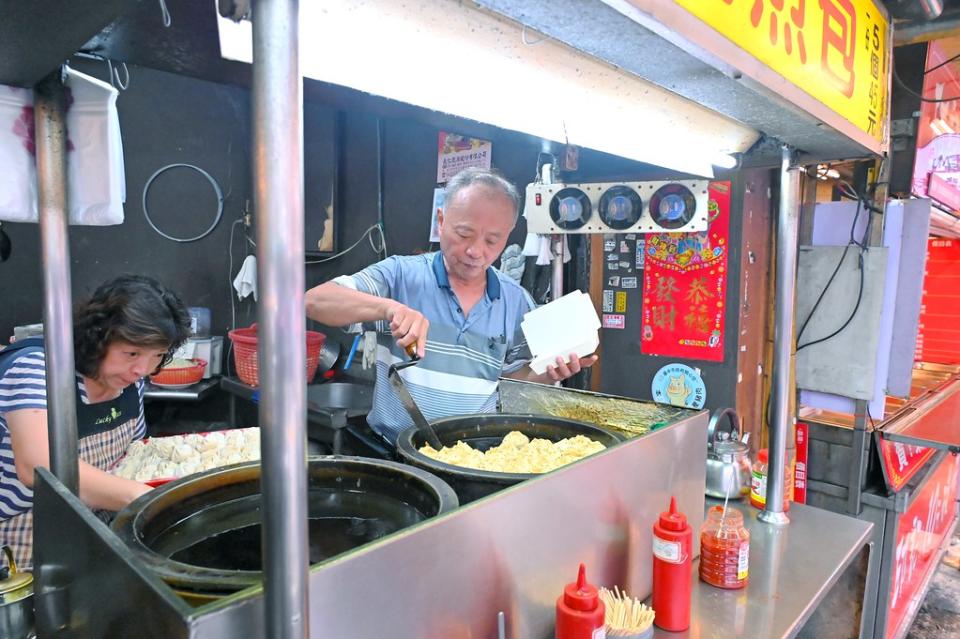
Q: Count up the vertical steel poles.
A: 3